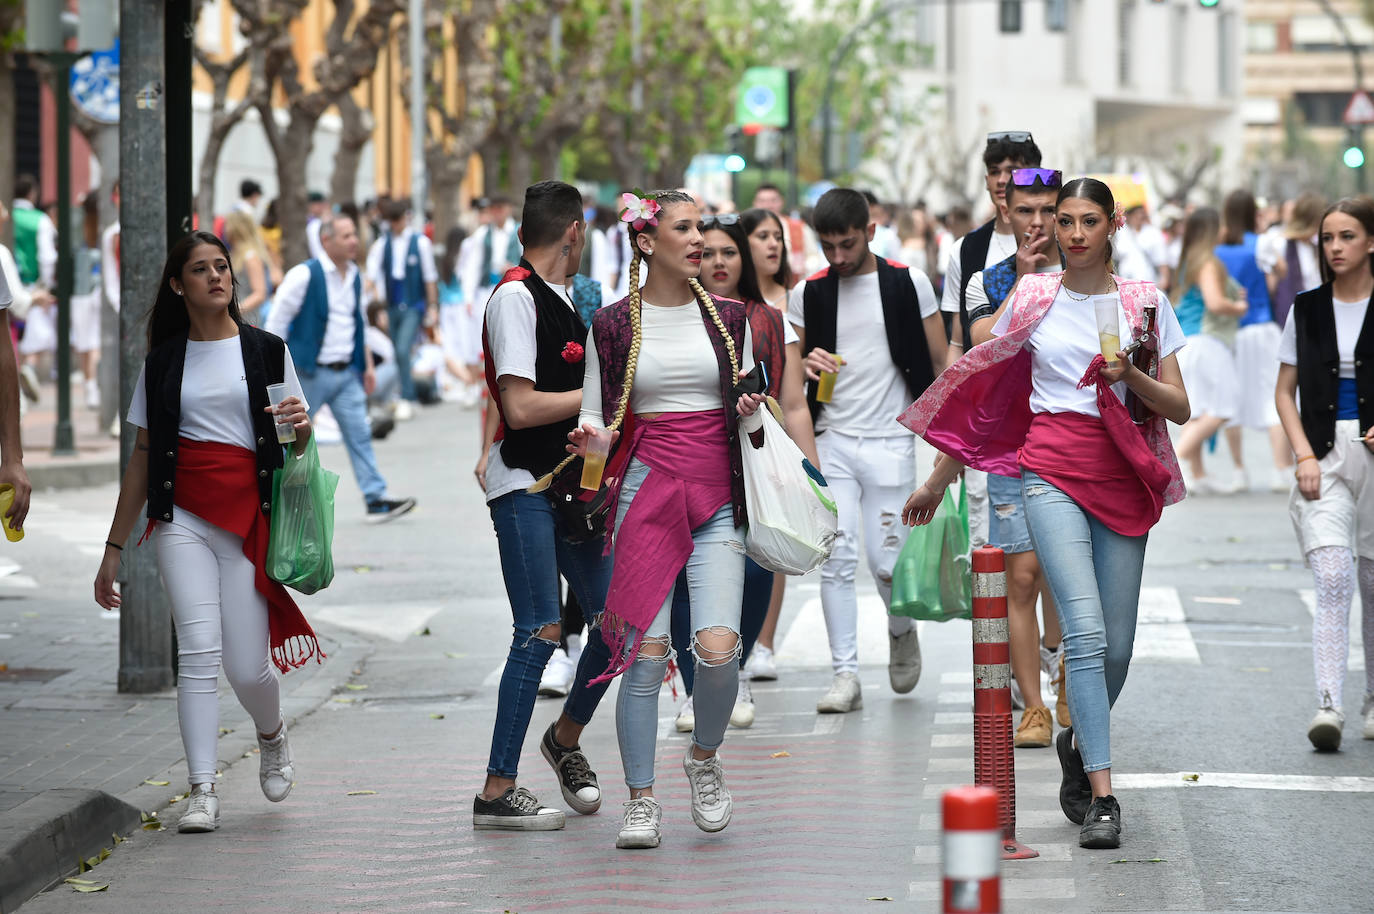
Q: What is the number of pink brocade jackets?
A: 1